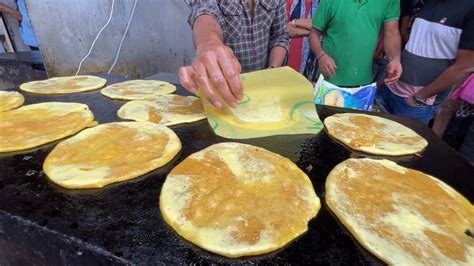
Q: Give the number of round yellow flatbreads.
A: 9